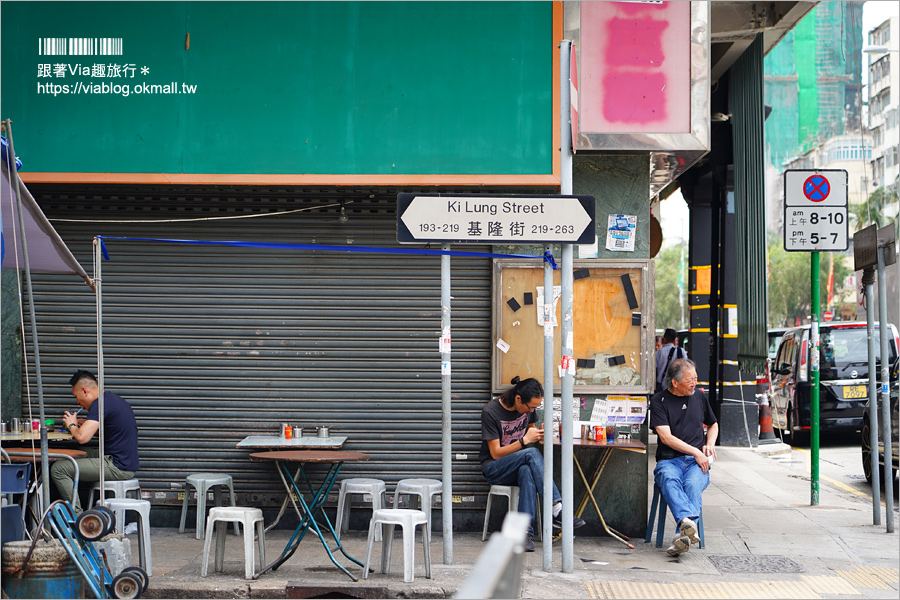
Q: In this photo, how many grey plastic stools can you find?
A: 8